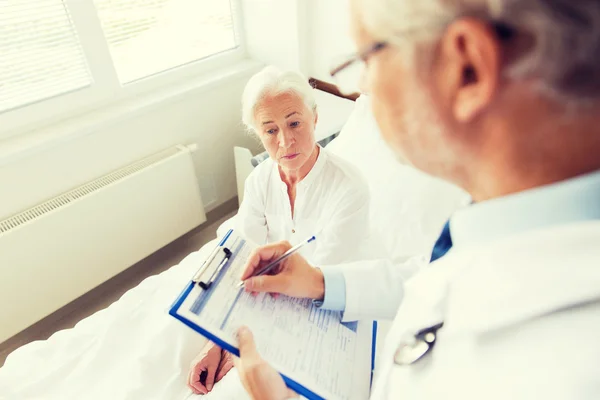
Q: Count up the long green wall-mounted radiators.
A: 0